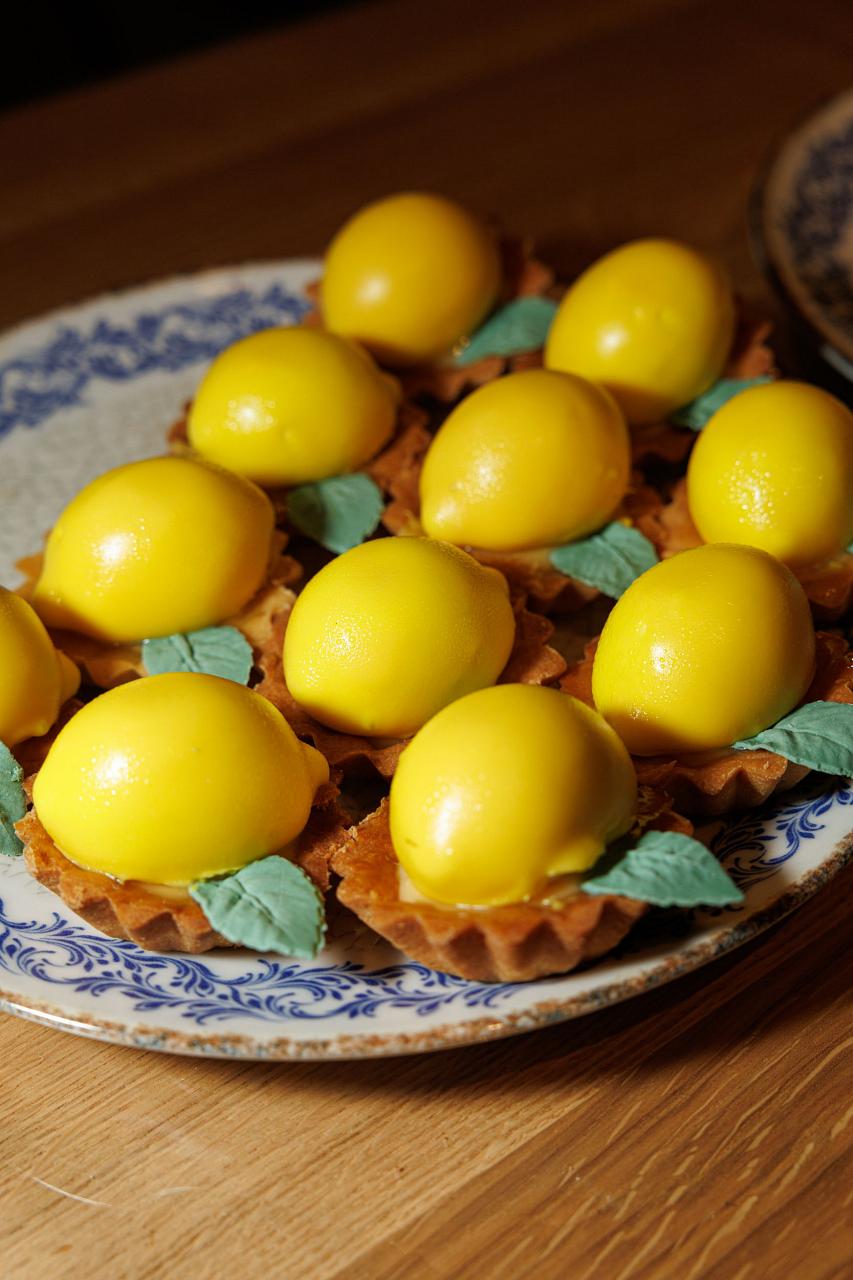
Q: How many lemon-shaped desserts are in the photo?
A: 11